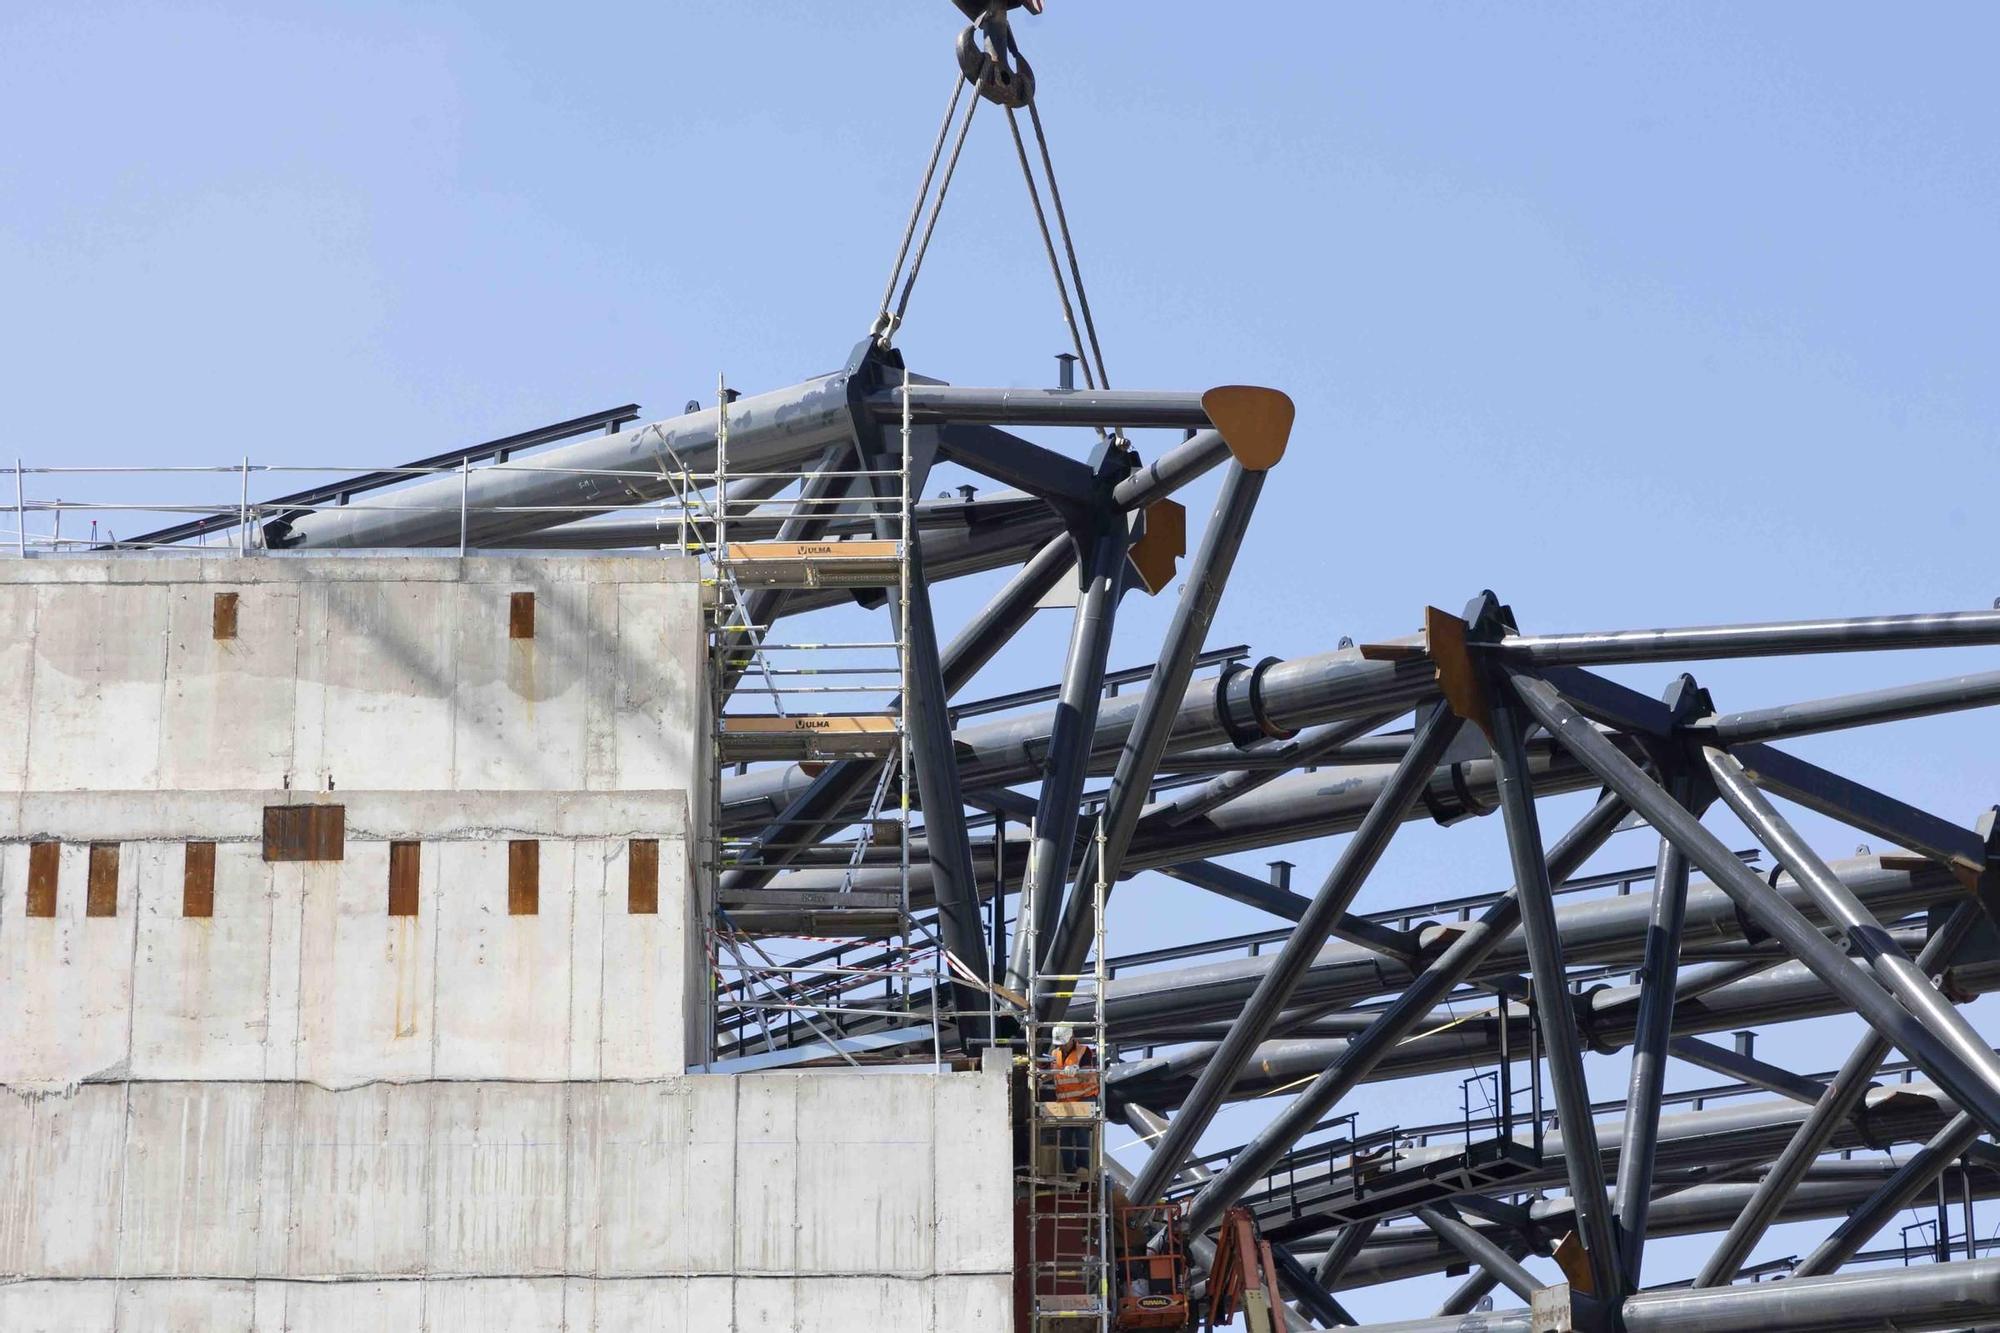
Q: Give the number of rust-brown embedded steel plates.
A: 9